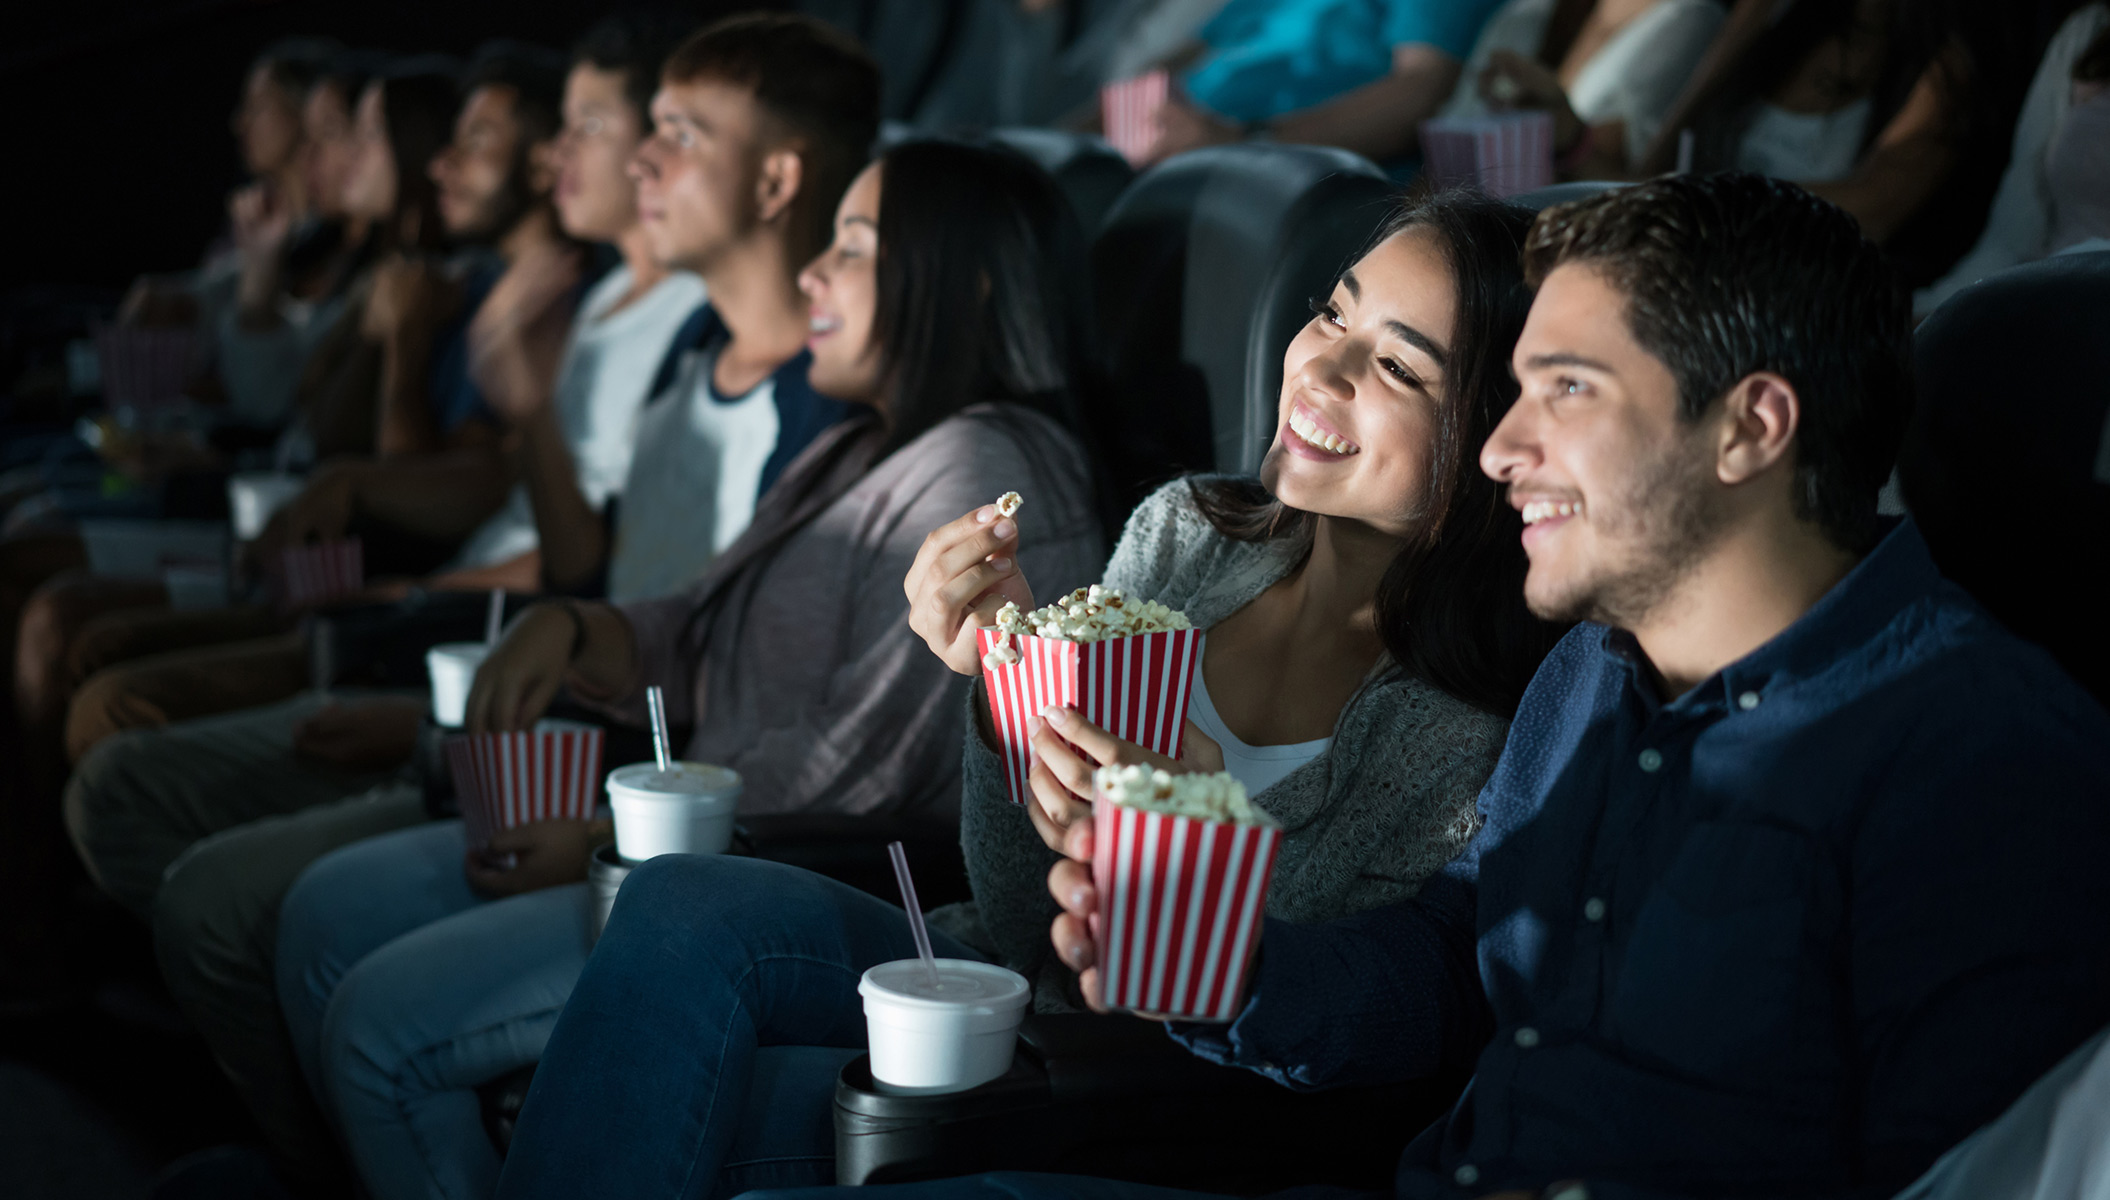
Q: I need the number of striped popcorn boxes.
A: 7